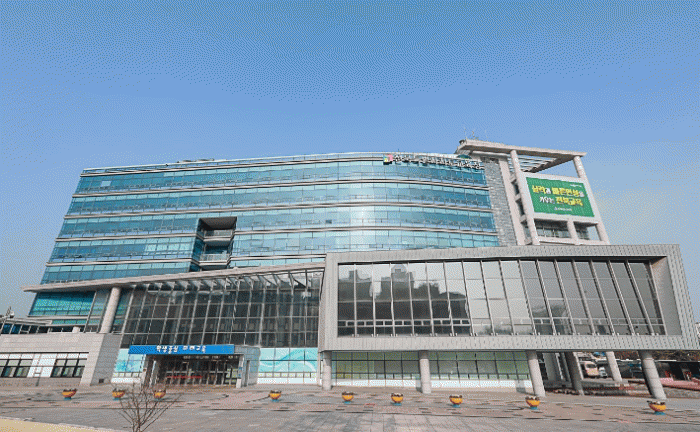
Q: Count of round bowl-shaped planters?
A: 9